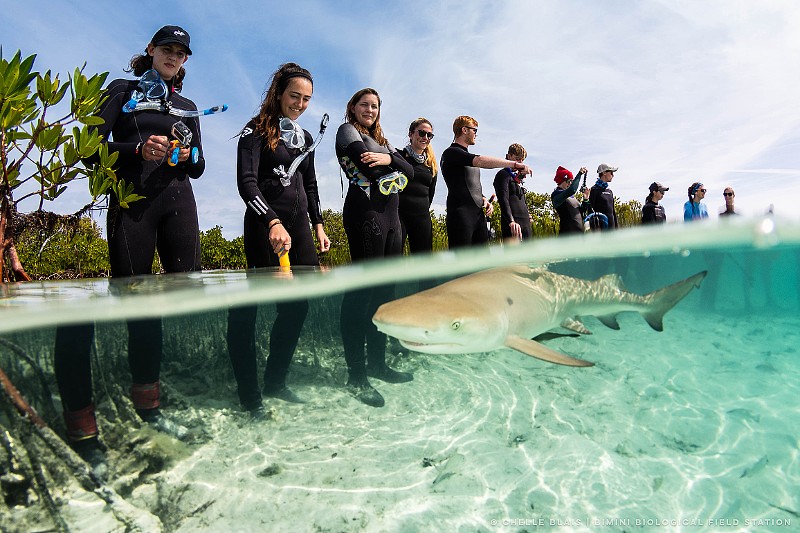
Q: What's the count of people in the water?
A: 11